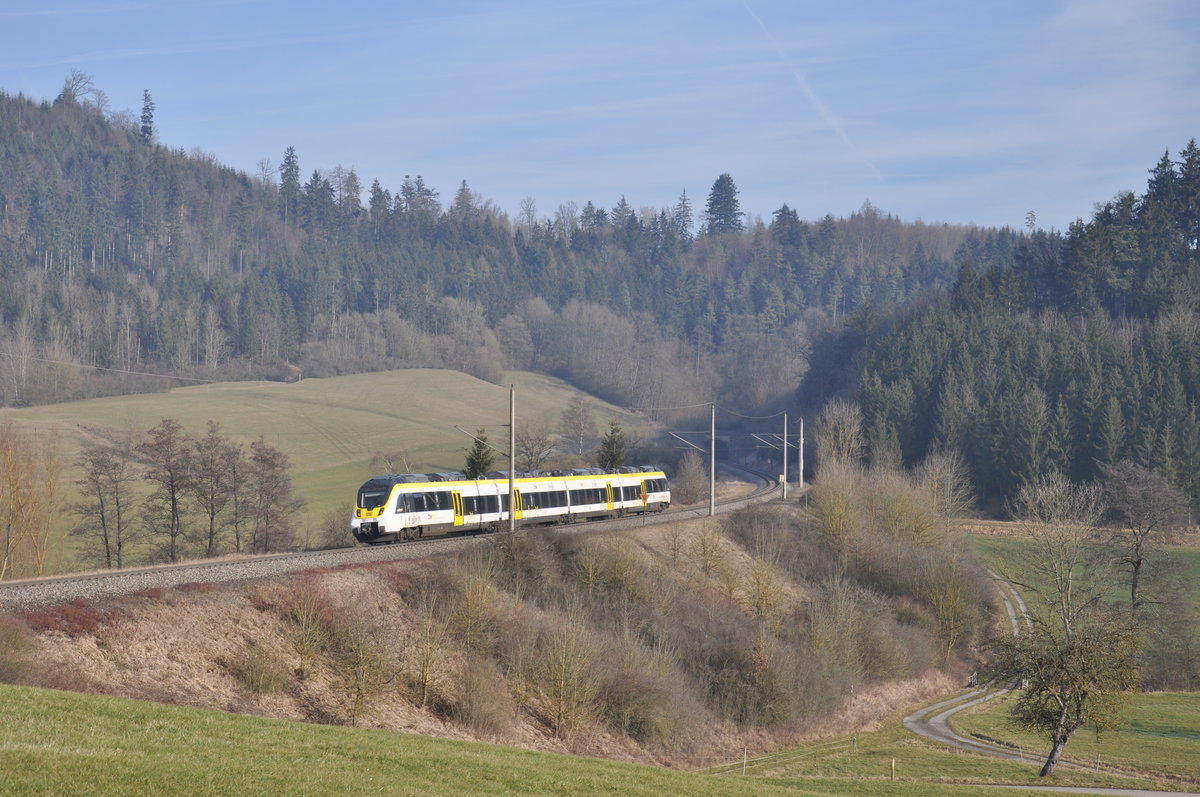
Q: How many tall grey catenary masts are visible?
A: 4